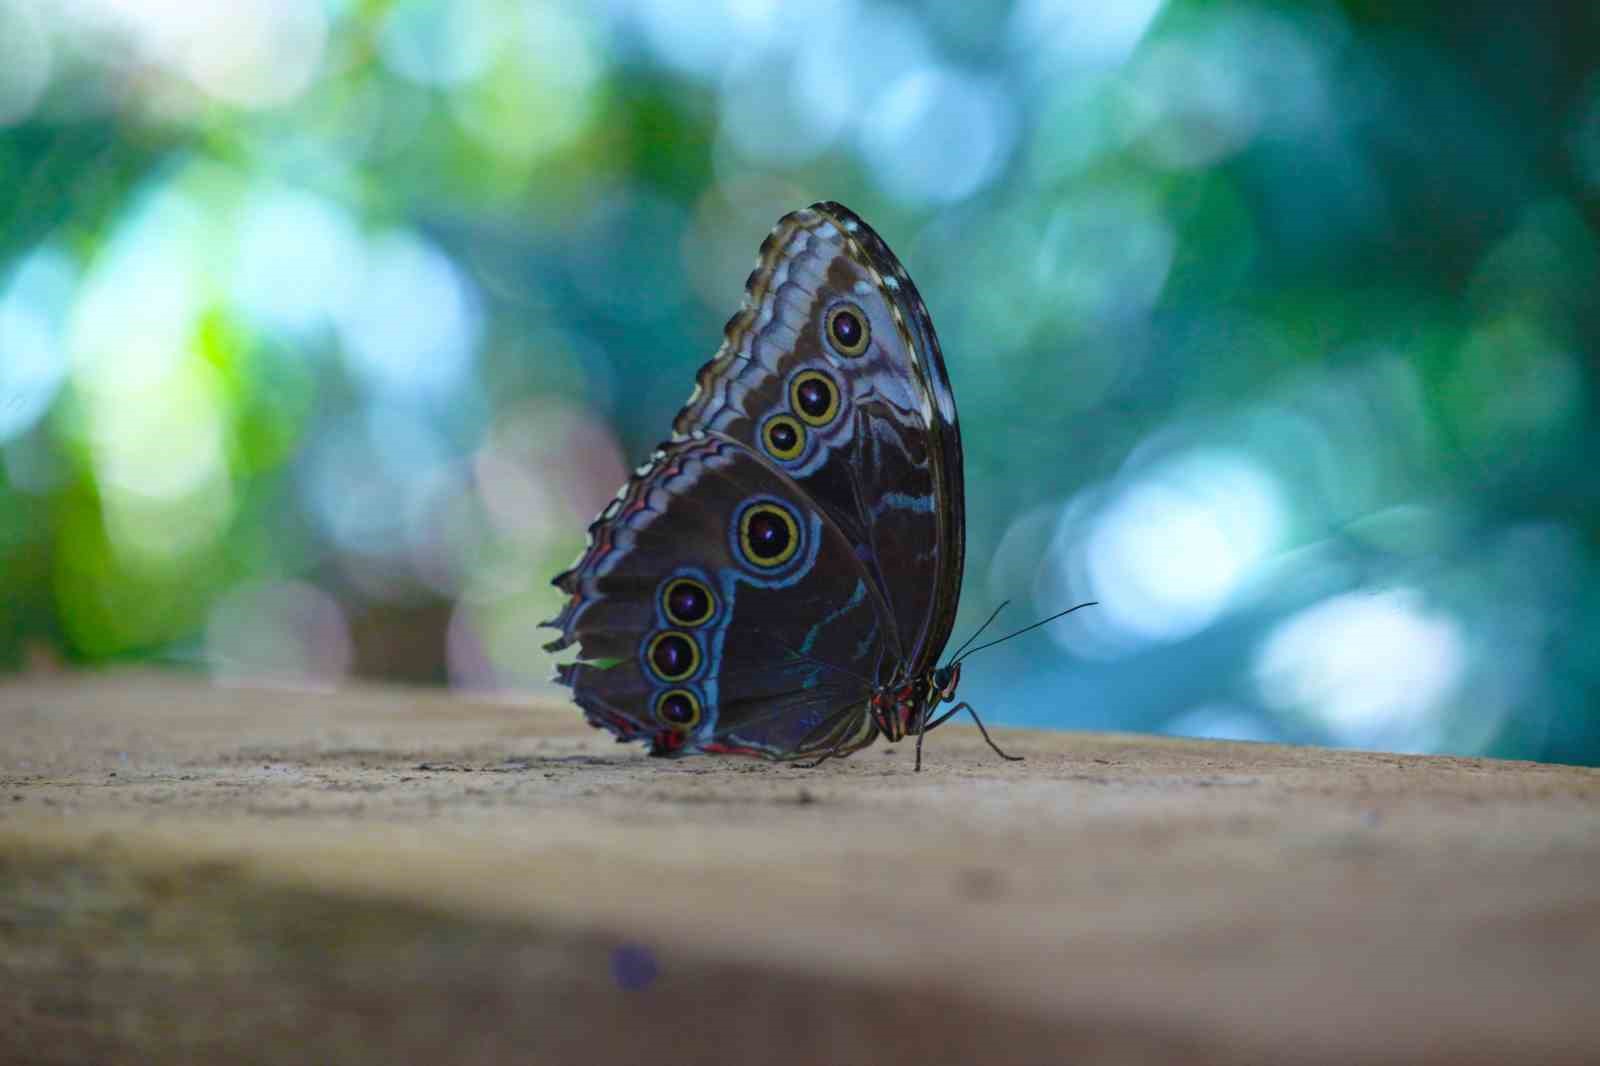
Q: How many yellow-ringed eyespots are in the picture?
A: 7